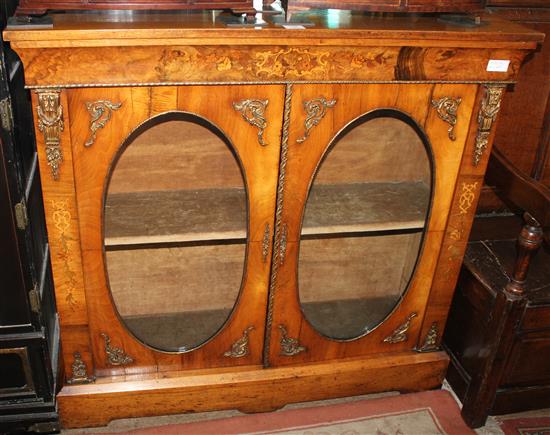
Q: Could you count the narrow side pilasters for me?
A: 2